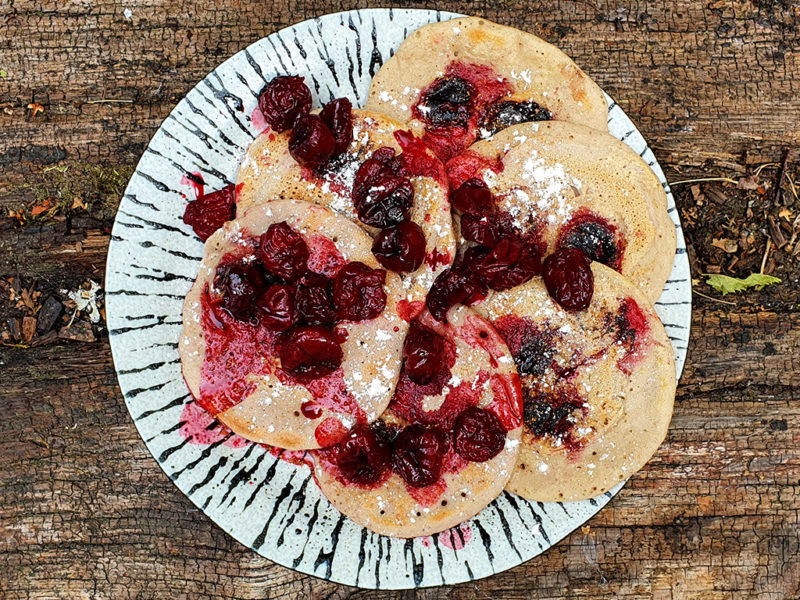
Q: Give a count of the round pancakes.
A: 6